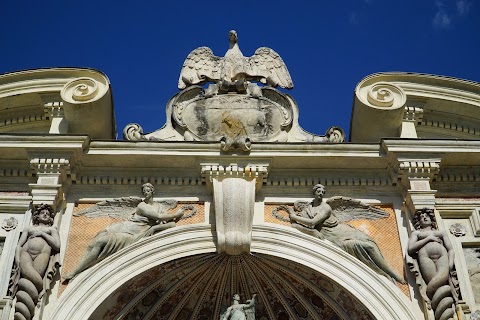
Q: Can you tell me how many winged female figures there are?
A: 2